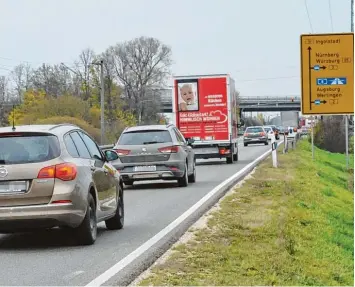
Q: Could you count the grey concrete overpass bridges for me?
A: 1